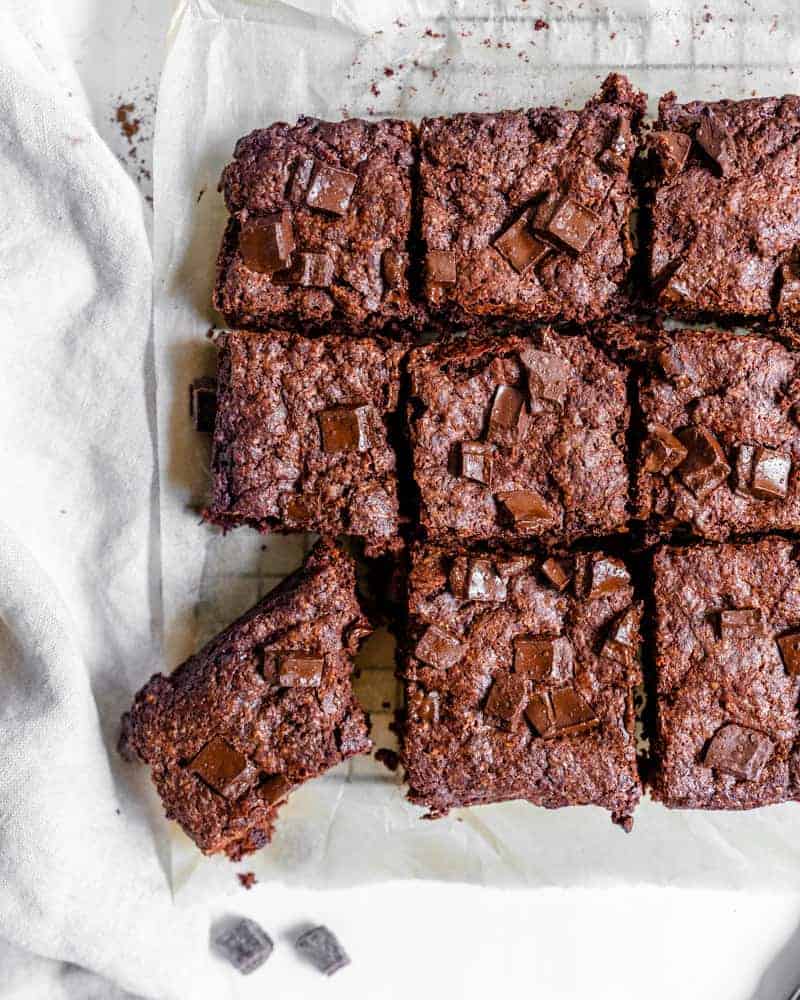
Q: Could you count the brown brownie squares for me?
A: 9